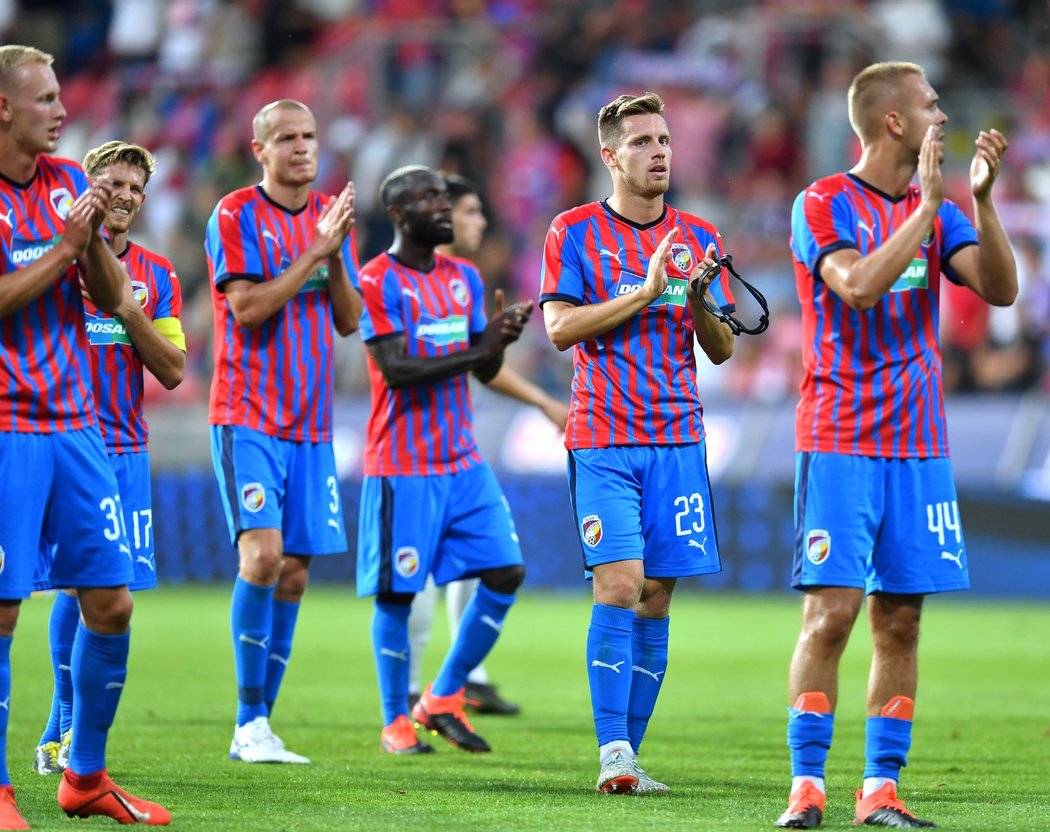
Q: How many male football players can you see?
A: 7